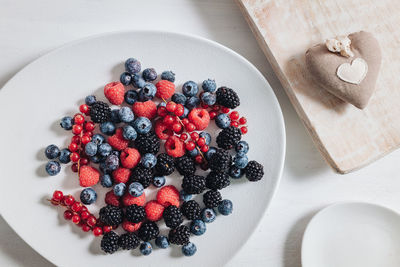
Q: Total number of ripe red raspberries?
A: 15